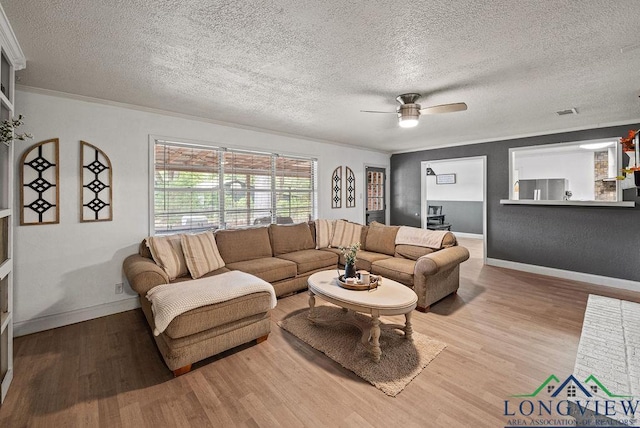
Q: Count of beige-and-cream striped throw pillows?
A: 4